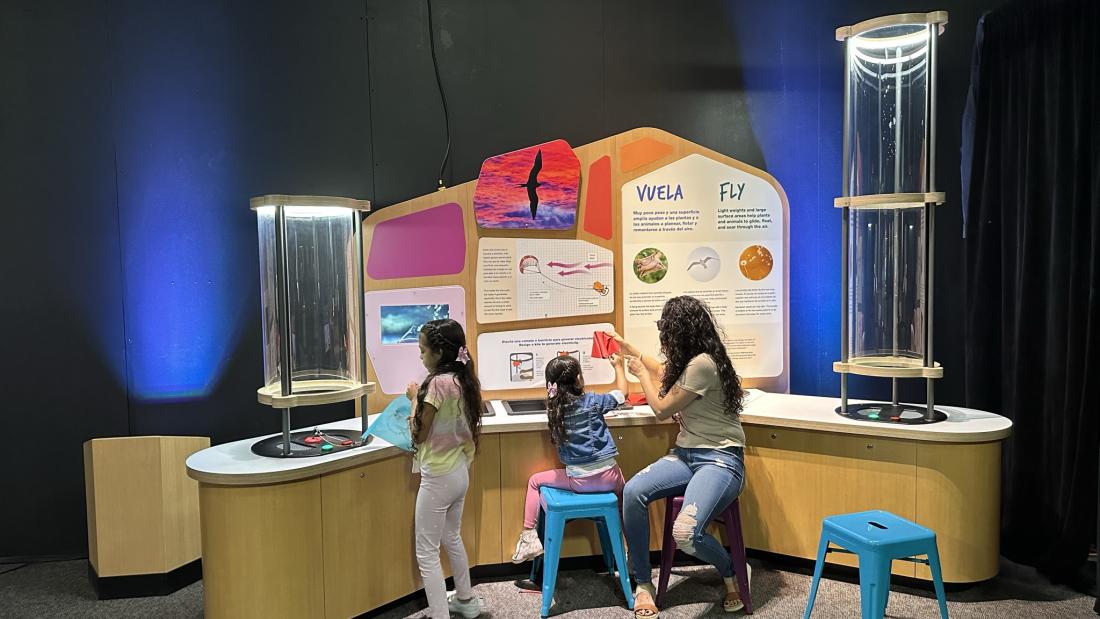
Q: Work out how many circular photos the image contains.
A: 3